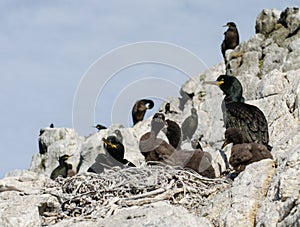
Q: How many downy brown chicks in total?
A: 3